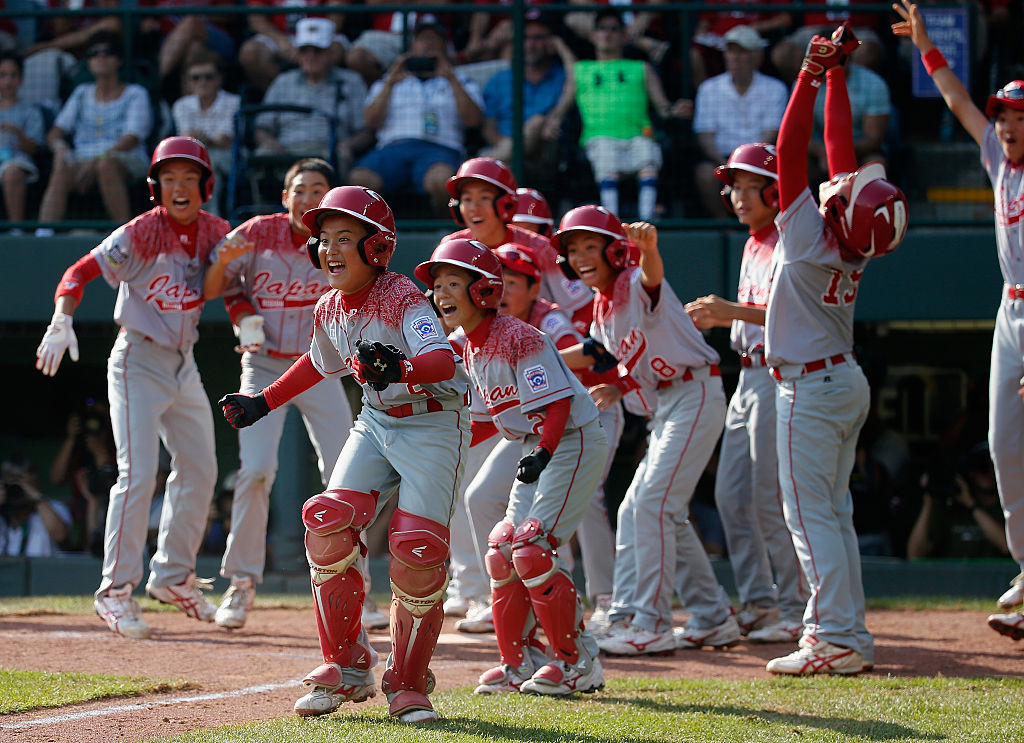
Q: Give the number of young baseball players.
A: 11